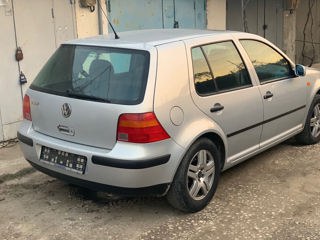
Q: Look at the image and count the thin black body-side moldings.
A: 2